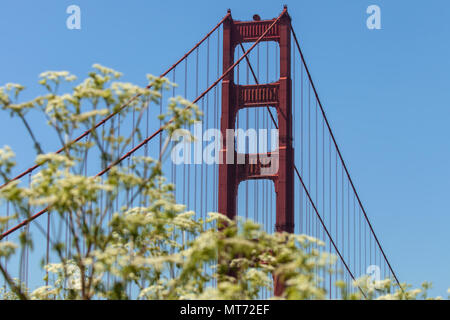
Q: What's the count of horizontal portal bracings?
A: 3